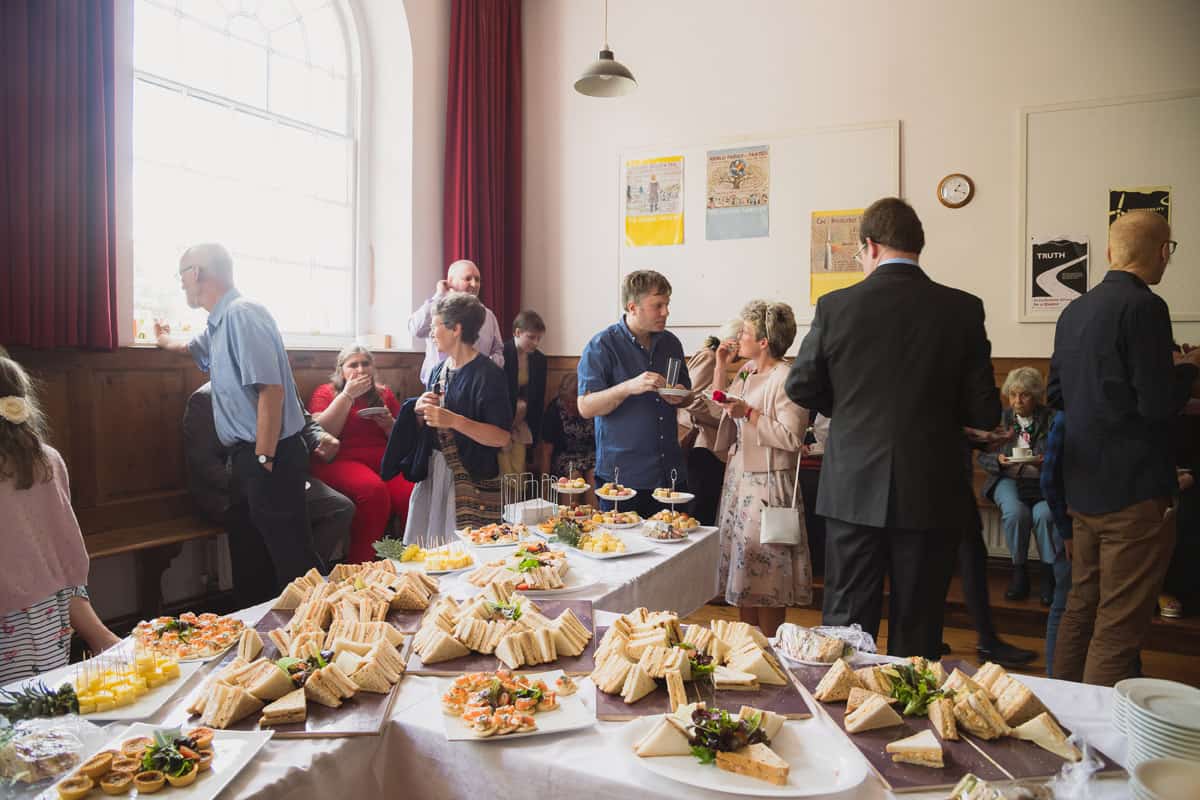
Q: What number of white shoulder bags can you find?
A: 1